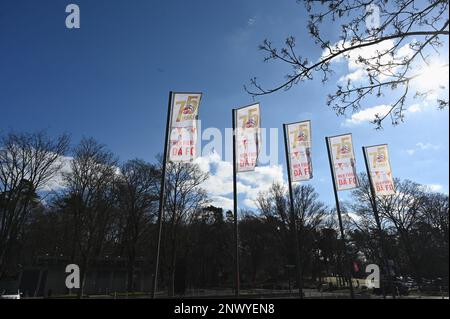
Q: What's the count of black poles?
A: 5